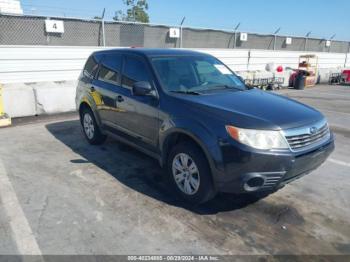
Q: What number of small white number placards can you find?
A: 5